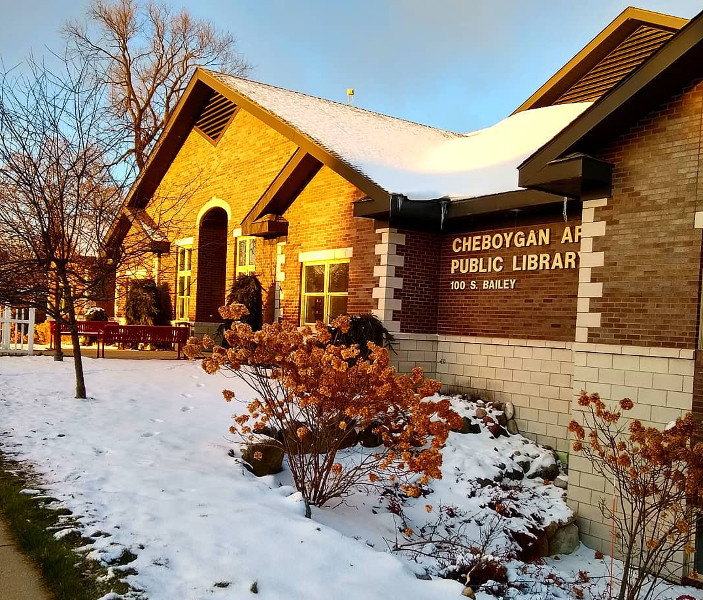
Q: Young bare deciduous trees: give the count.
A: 2